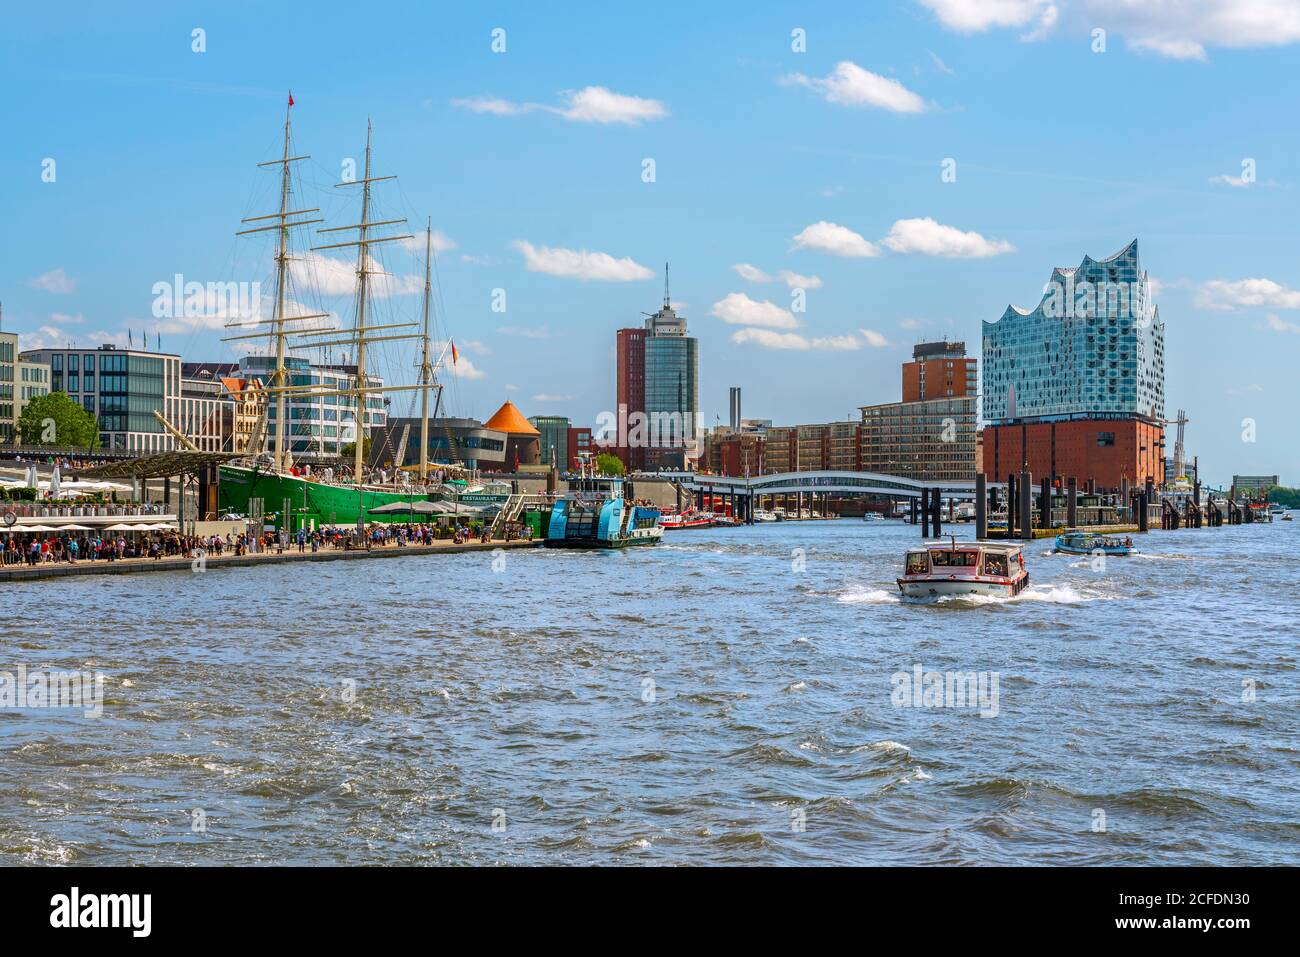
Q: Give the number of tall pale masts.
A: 3